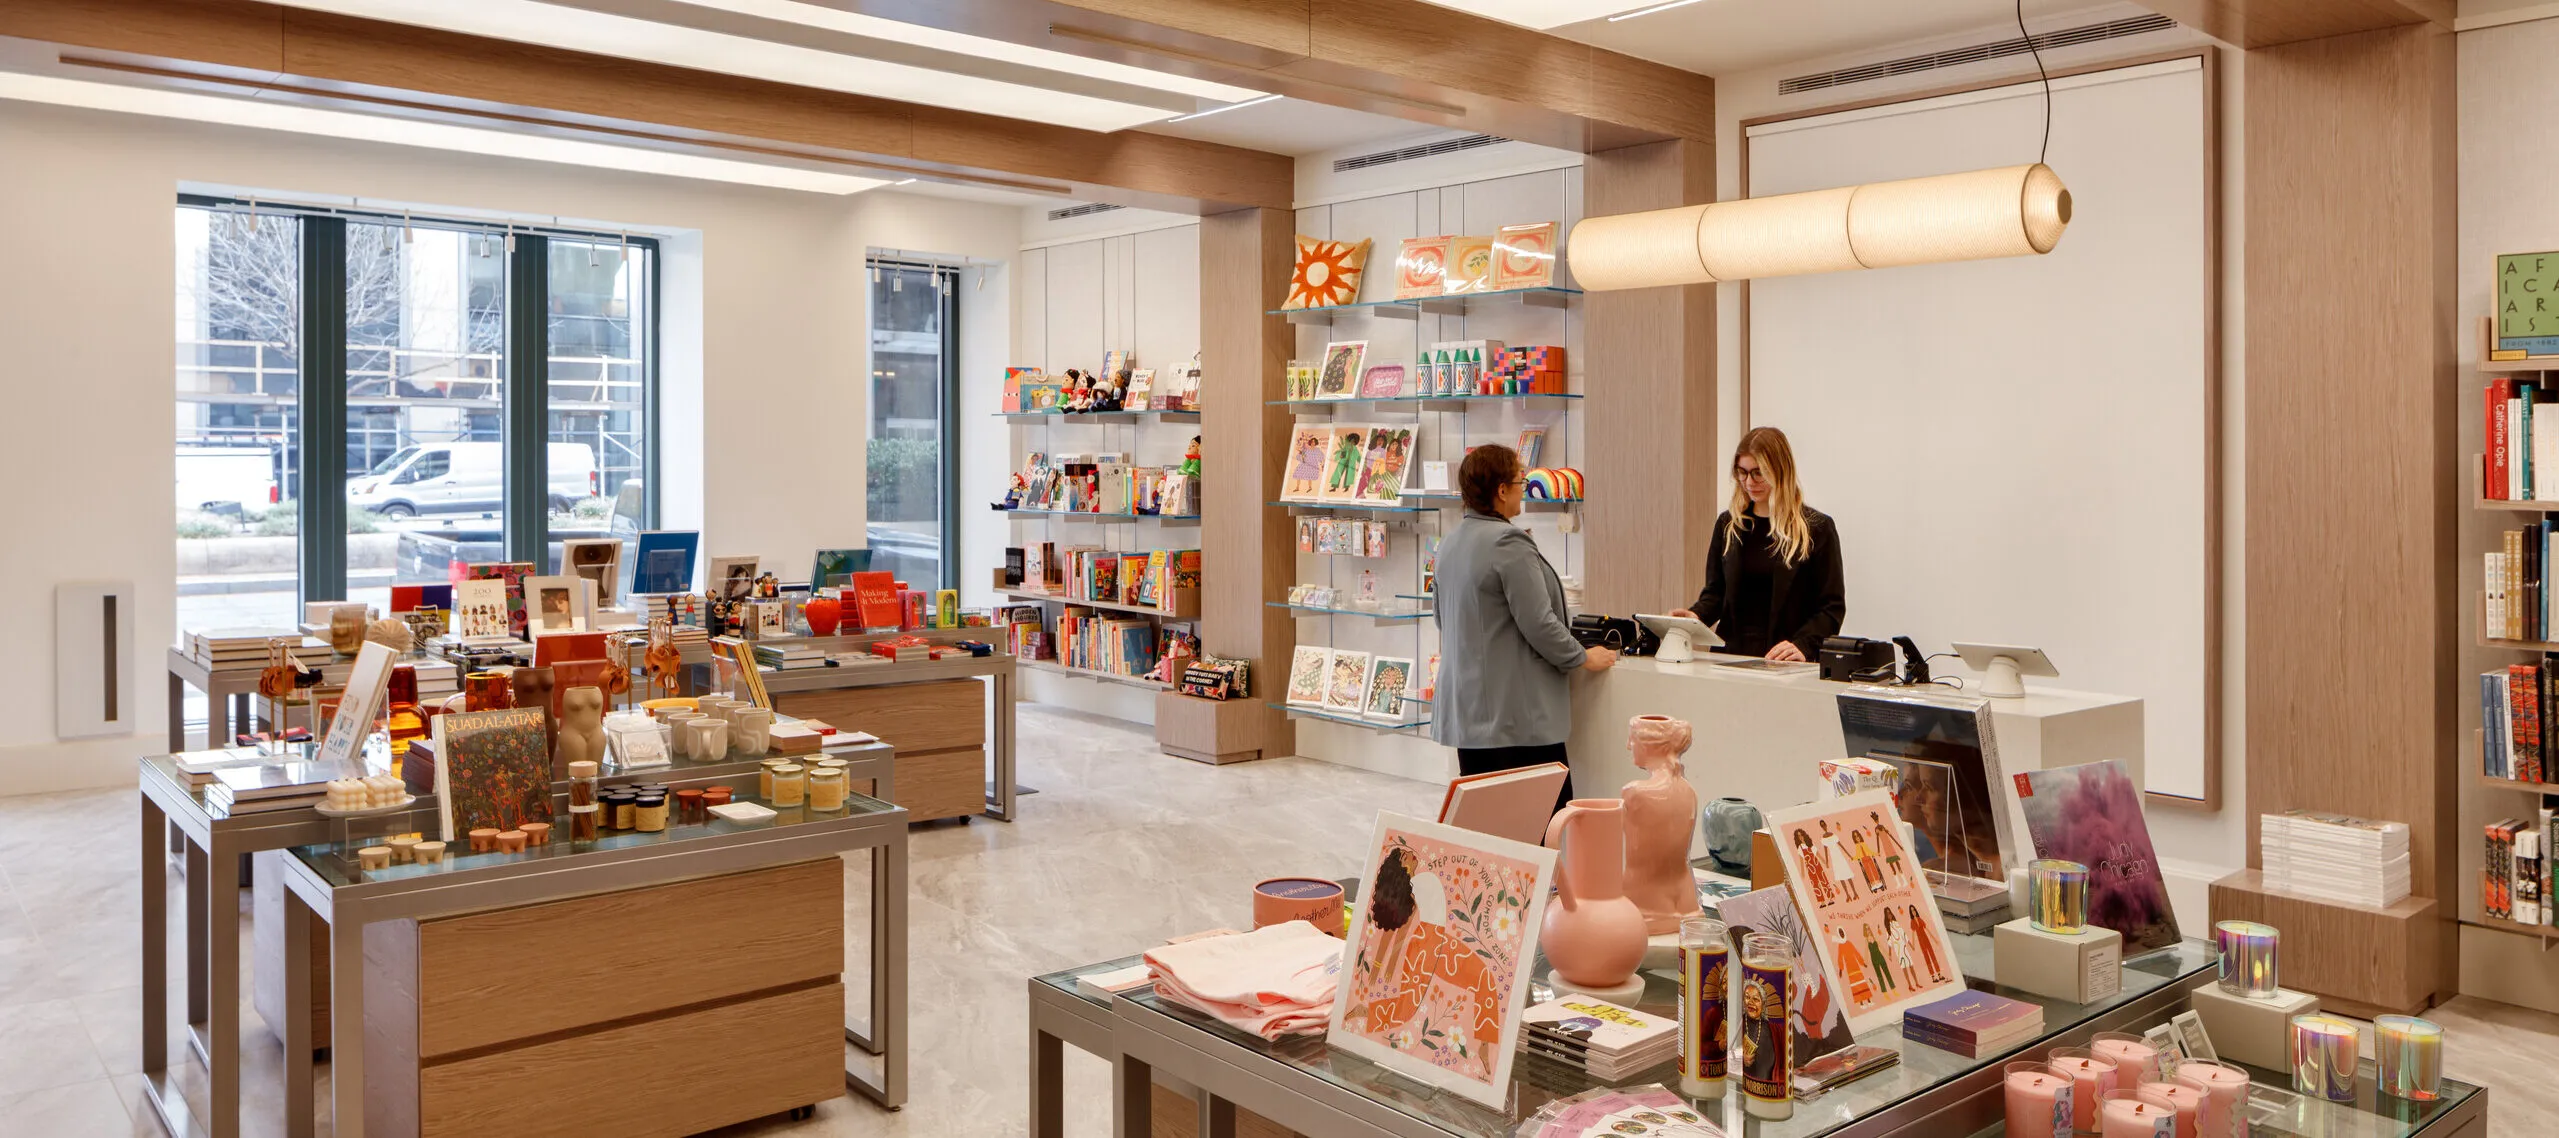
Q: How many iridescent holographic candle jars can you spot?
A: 4